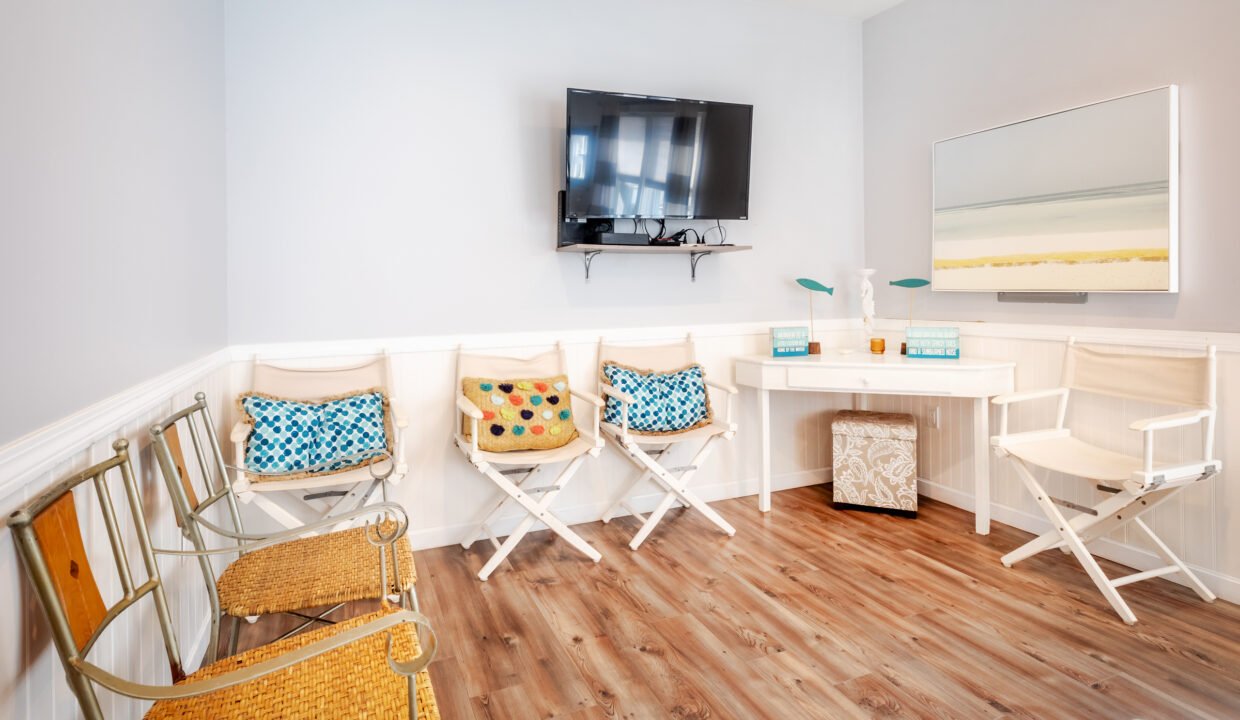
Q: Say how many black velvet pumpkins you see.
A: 0